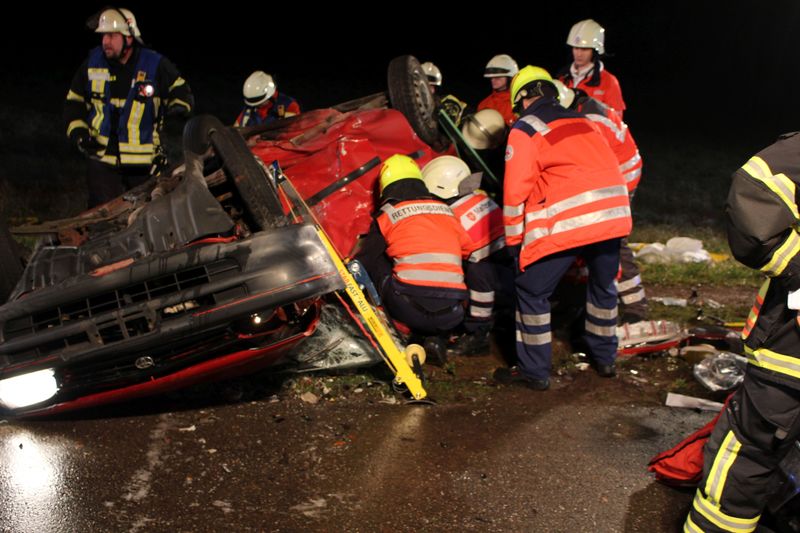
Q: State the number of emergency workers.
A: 11